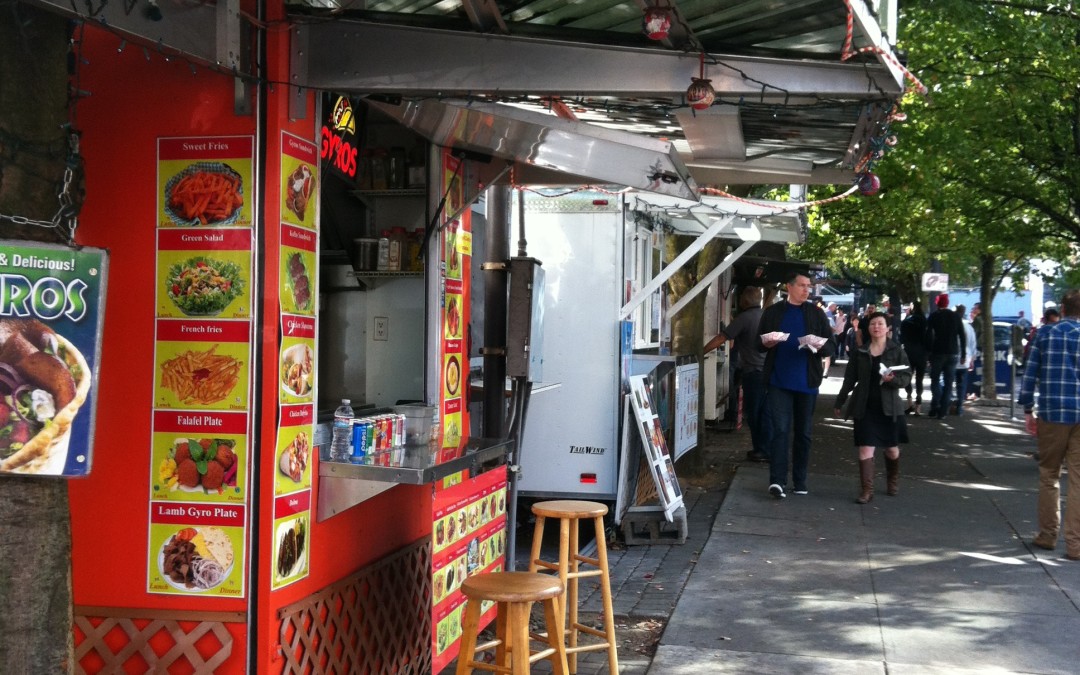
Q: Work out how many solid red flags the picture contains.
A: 0